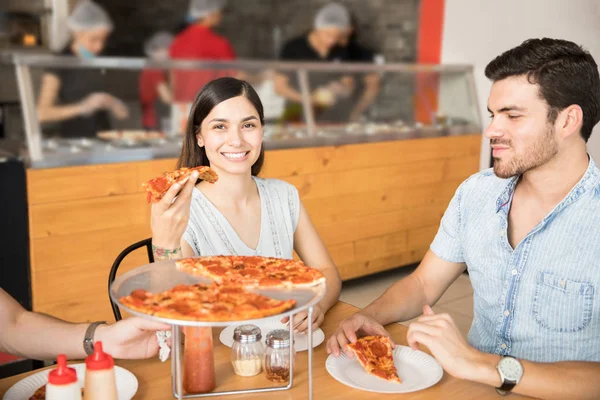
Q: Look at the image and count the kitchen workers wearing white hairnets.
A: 4